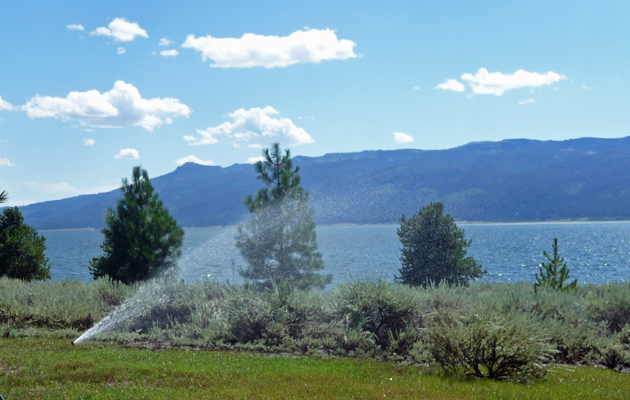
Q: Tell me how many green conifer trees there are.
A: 5